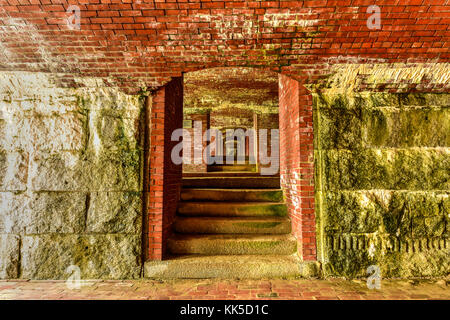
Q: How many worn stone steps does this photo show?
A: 6